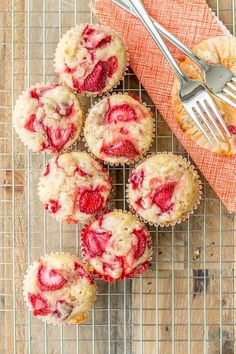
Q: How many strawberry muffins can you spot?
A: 7